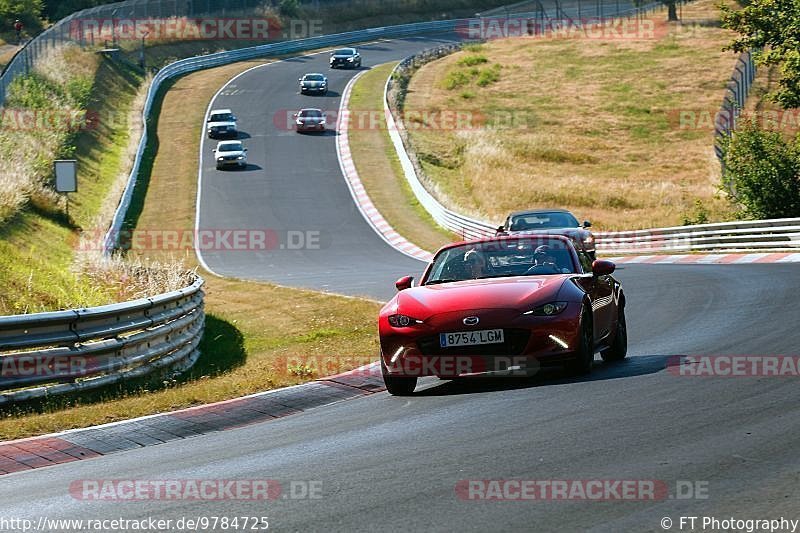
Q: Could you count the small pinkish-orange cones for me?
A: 0